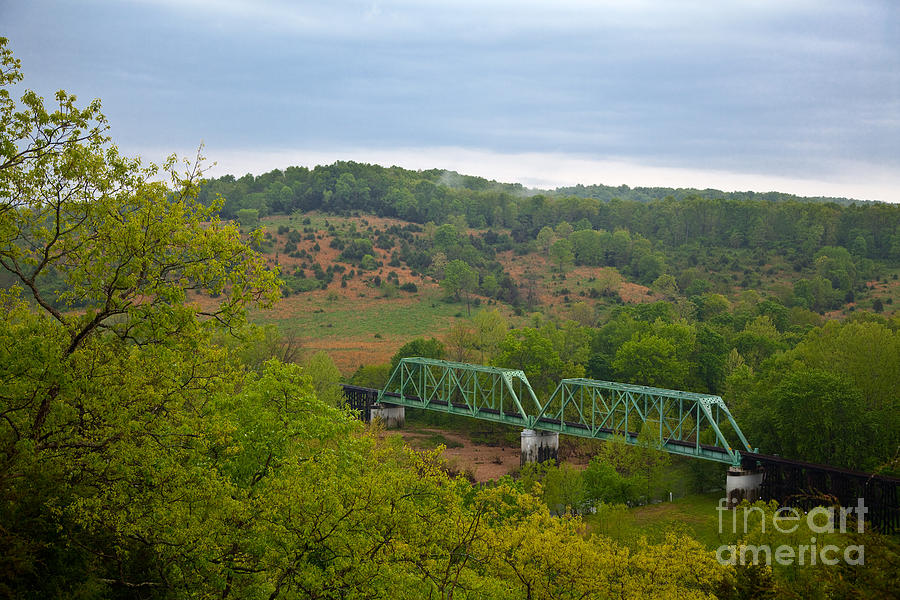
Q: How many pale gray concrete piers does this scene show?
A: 3